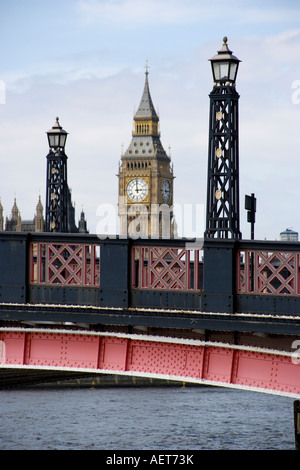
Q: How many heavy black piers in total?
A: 3